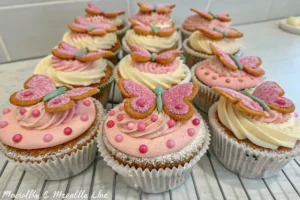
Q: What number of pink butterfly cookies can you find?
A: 12